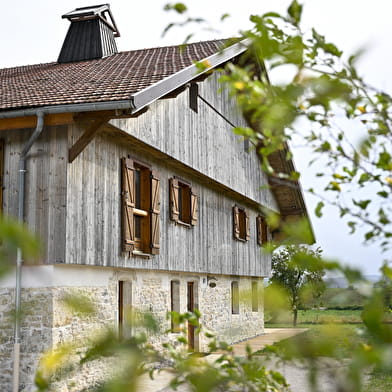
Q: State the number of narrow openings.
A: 5